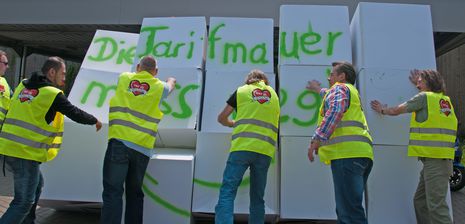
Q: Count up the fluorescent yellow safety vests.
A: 6